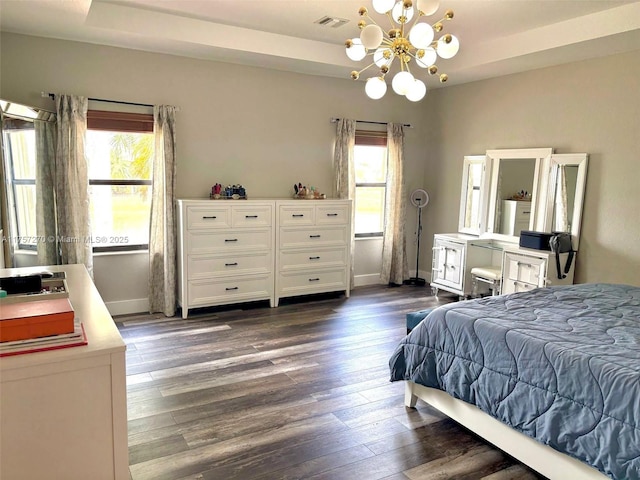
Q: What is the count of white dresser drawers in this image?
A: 10